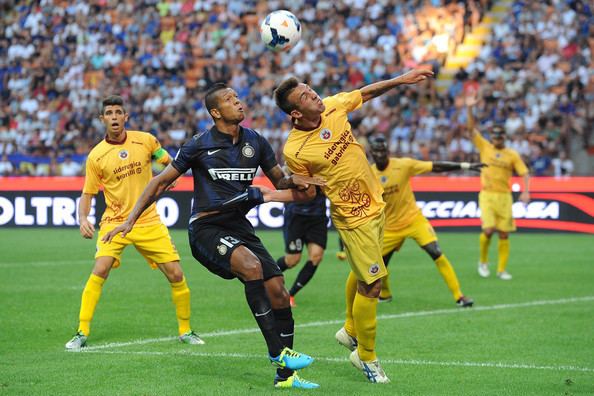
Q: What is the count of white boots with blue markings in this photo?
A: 2